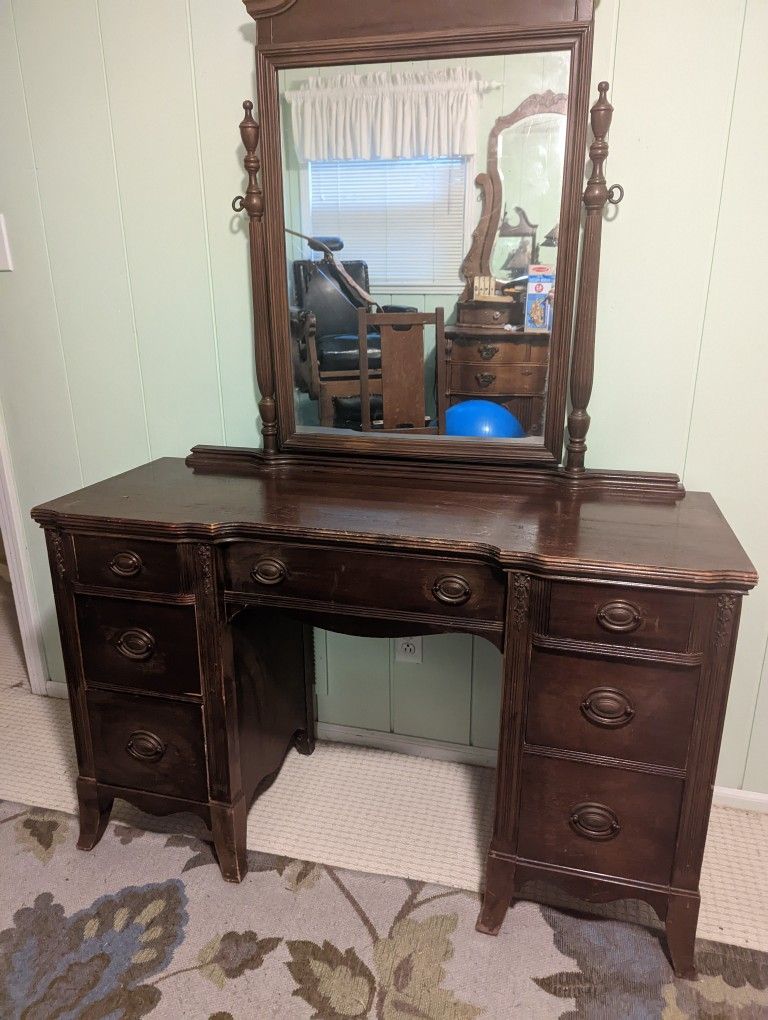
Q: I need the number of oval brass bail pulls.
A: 8